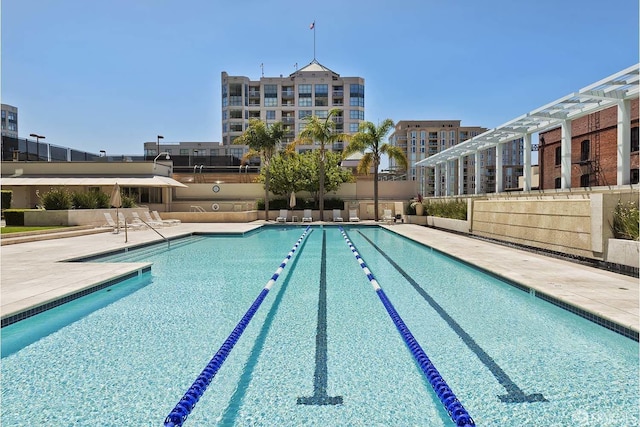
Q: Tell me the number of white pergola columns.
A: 8